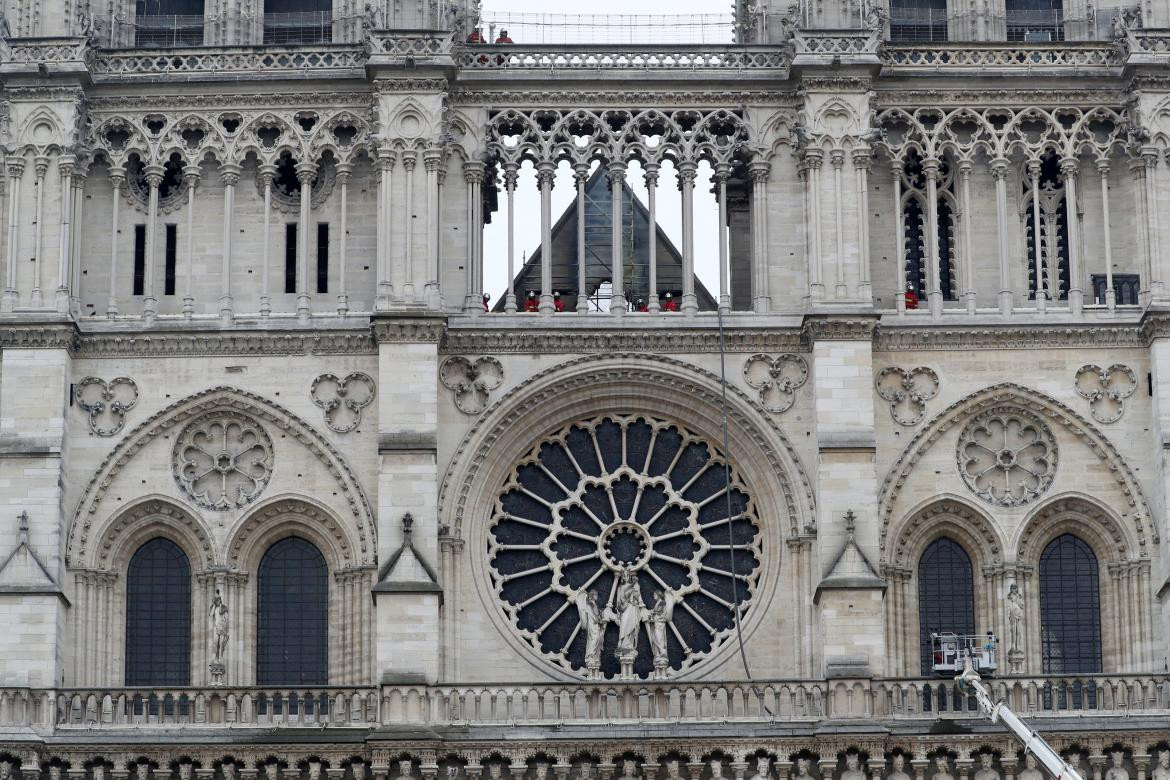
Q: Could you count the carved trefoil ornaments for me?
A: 6